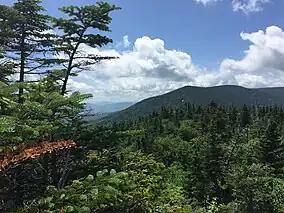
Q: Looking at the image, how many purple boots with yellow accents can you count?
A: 0